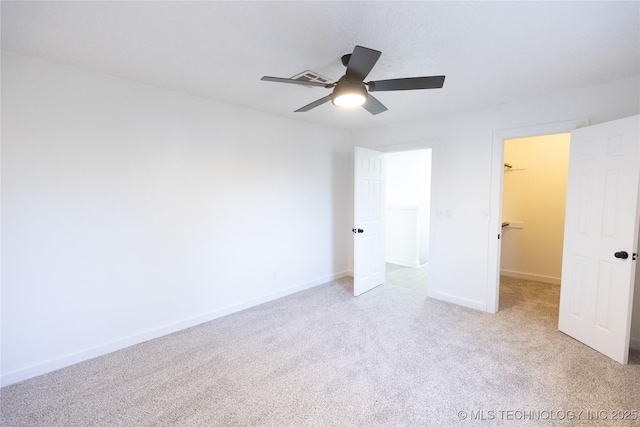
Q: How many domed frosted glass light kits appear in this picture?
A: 1